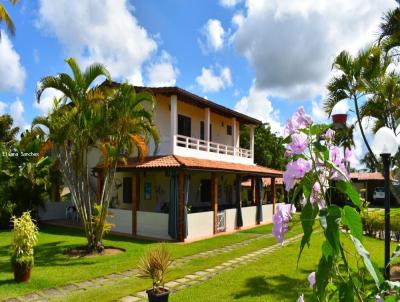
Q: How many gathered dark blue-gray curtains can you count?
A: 4